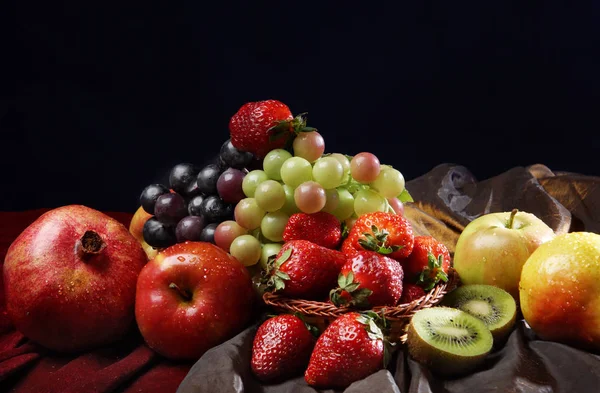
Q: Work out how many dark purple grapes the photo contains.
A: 11